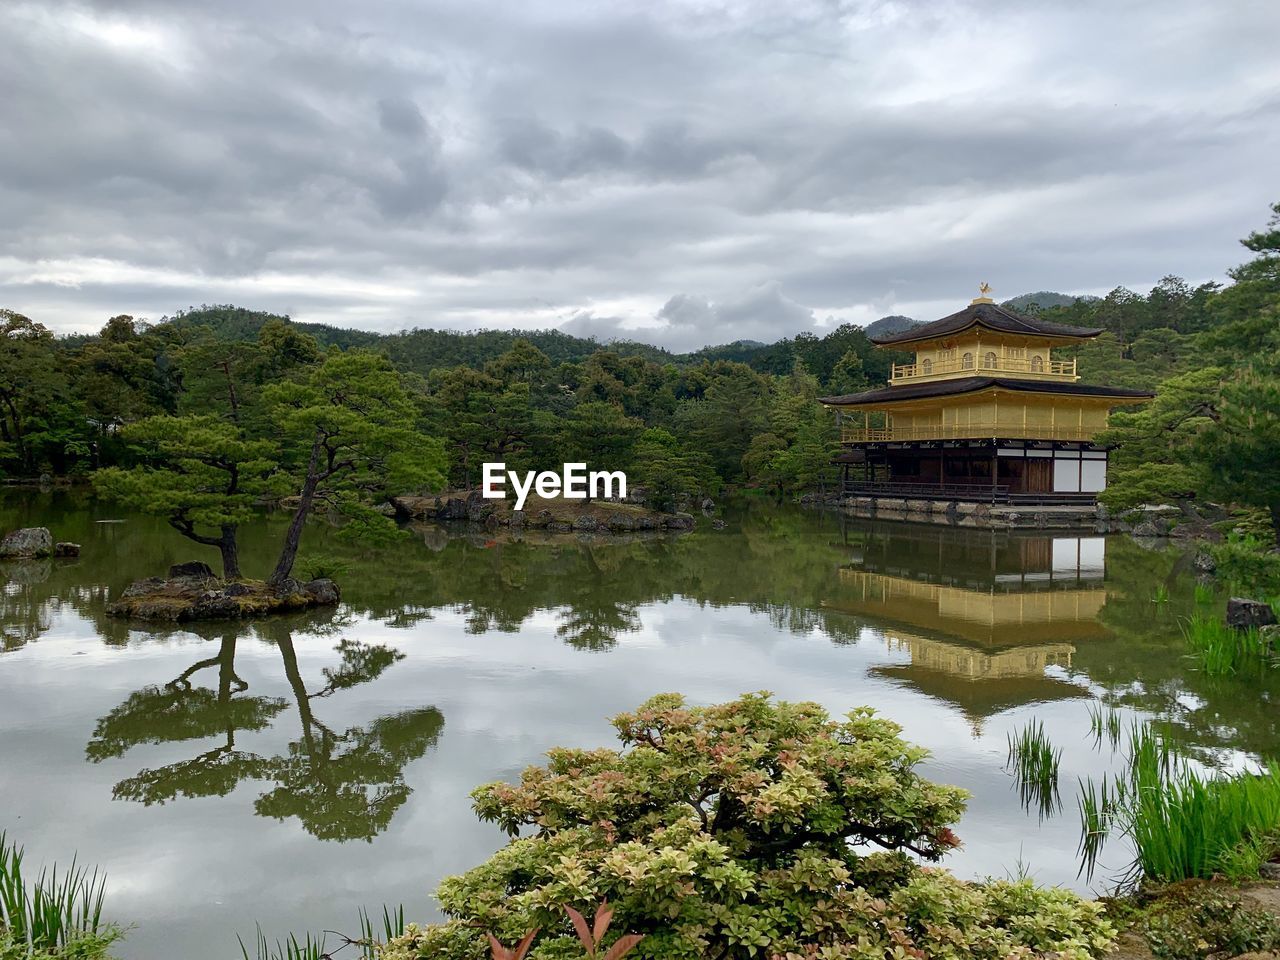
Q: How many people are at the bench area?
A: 0